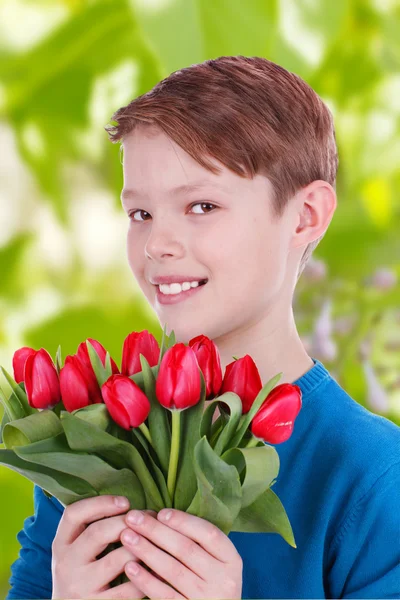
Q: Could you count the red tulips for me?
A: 10